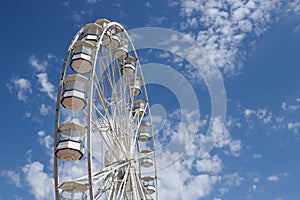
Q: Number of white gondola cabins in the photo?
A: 14